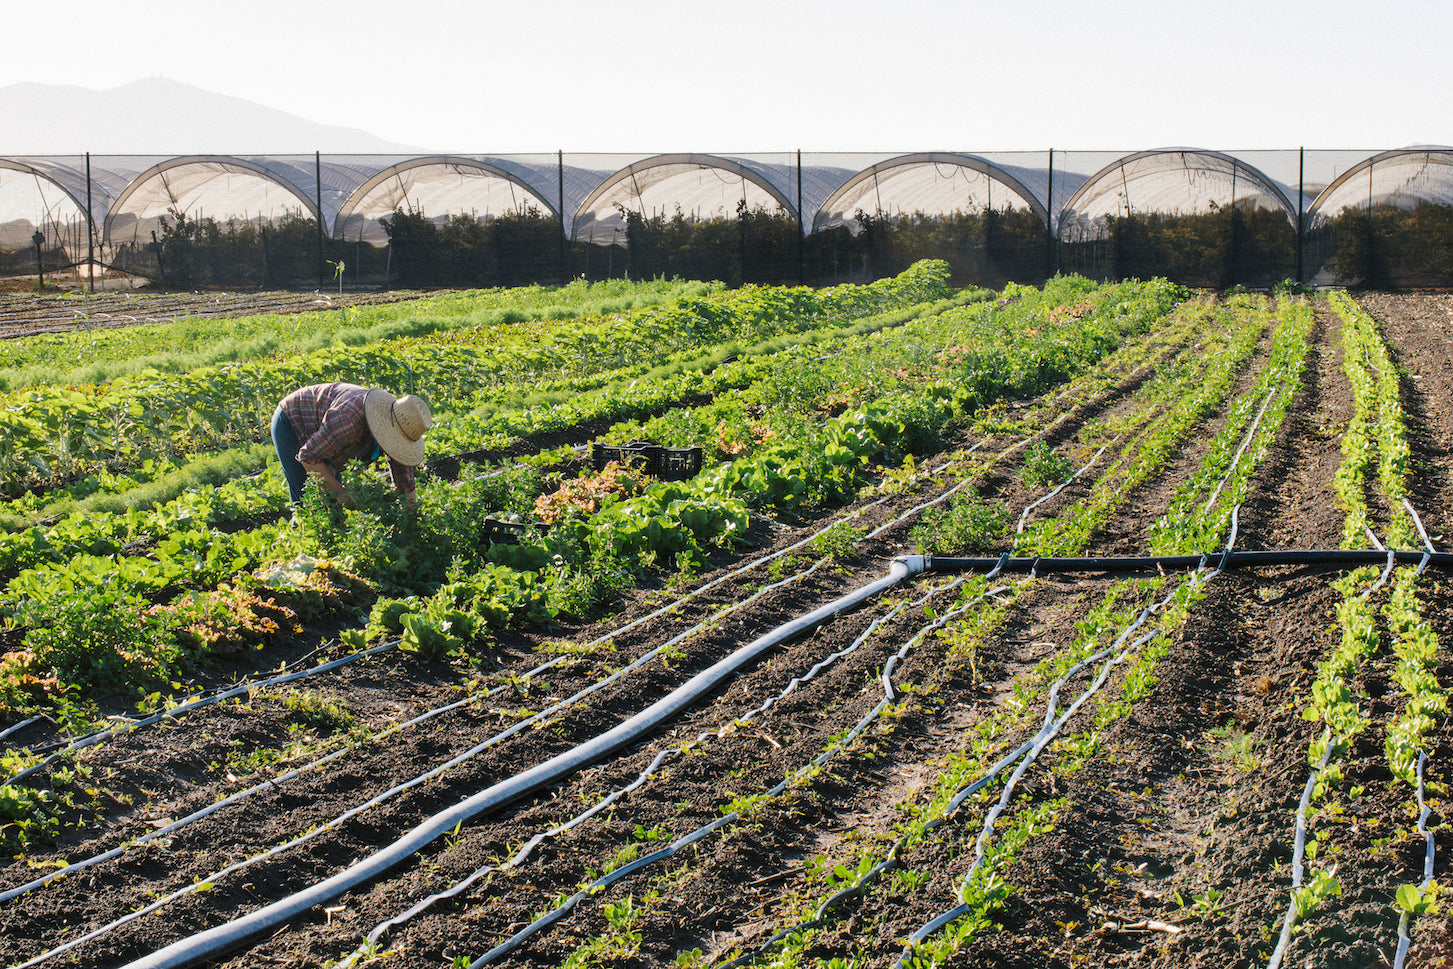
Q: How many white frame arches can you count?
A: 7